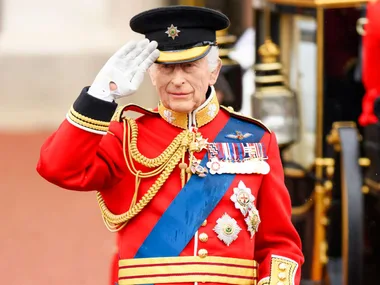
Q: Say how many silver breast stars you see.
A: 3